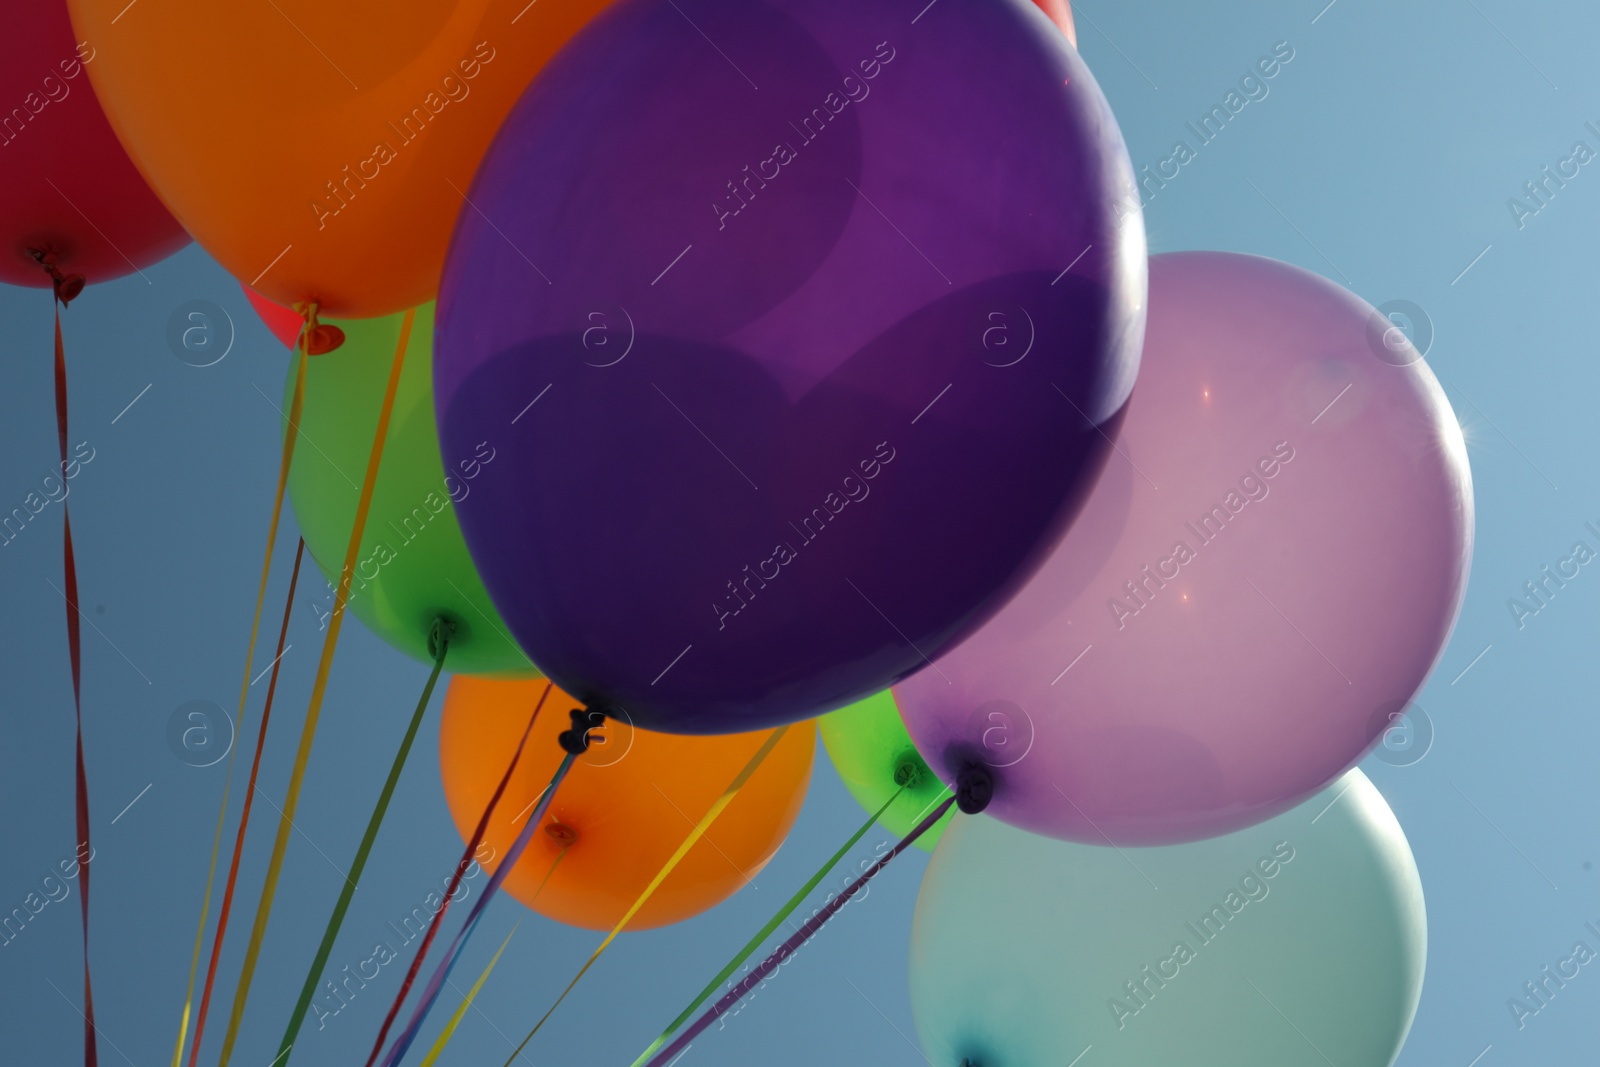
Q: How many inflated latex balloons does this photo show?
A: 10